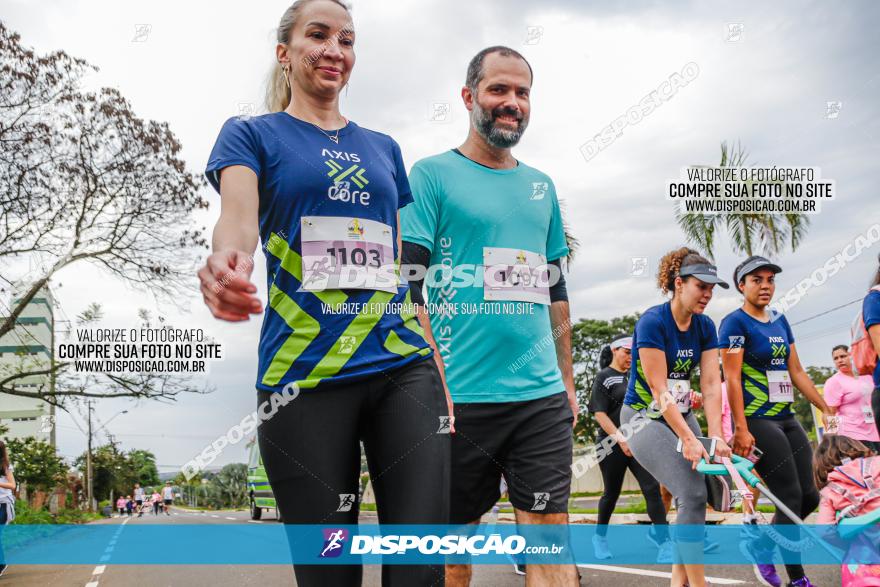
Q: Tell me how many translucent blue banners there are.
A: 1